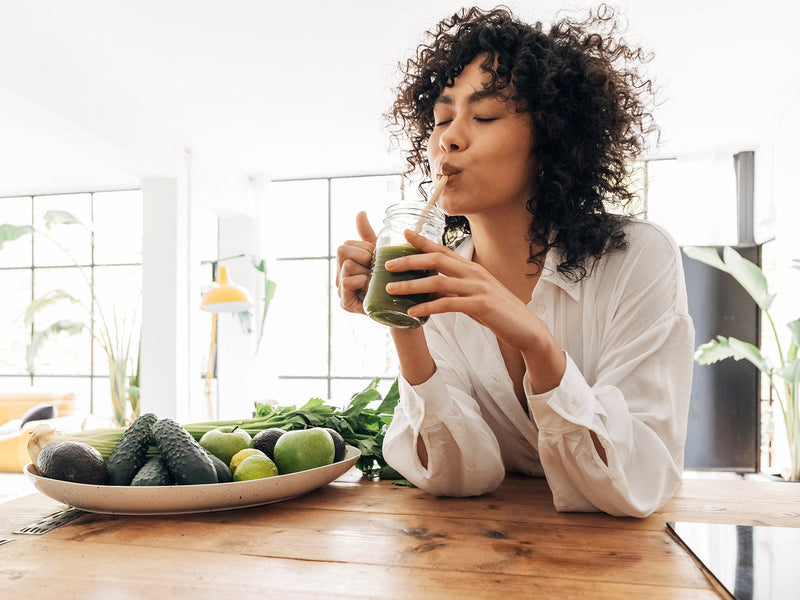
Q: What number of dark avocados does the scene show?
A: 3